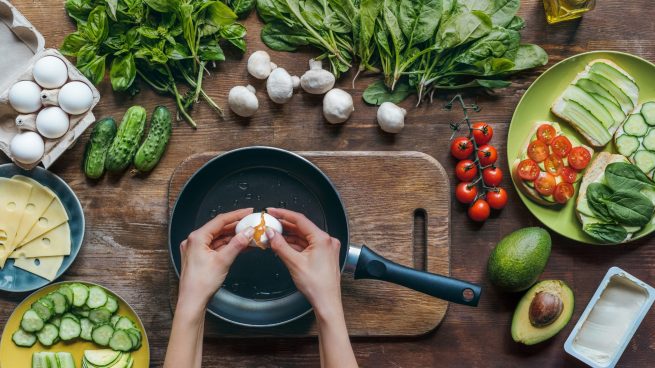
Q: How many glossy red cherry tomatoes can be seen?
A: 8